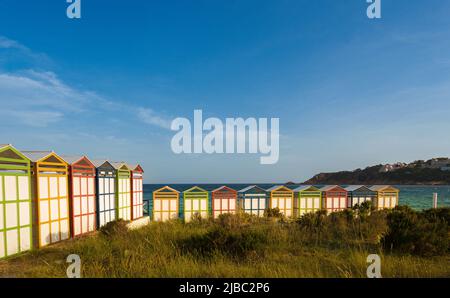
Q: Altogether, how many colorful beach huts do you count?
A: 15